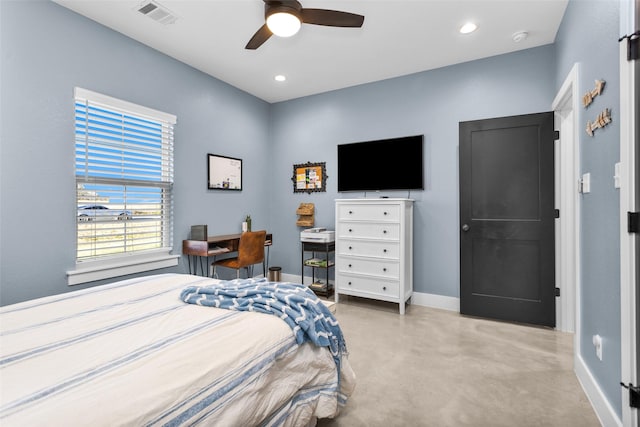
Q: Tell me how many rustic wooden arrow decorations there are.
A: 2